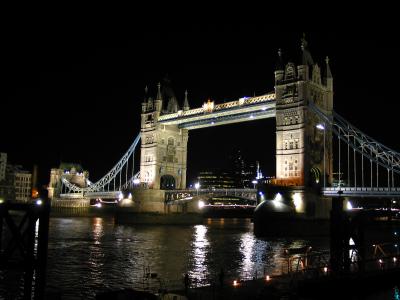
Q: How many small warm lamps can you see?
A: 5